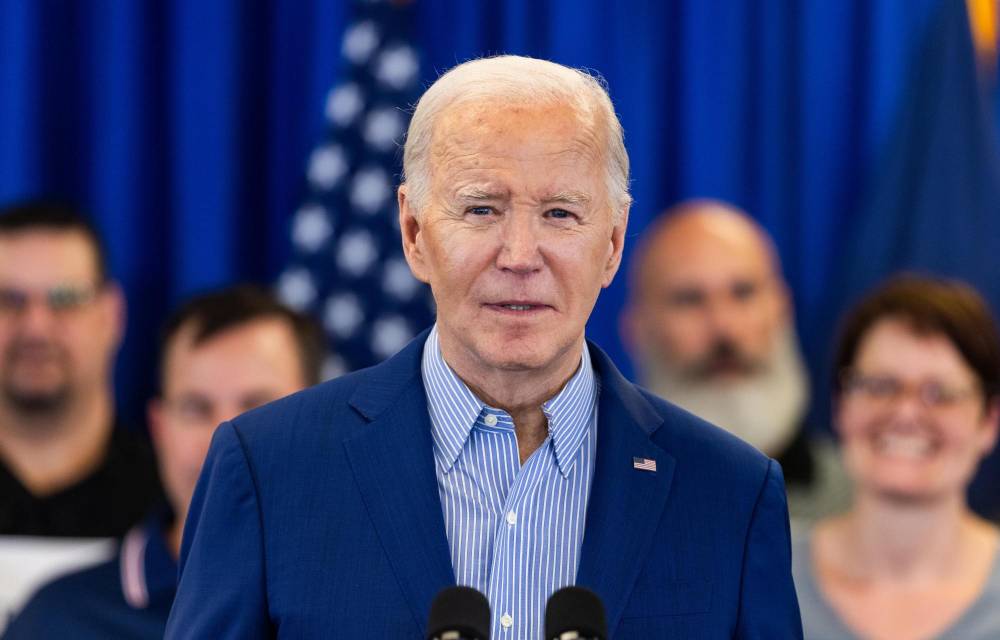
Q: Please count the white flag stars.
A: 13